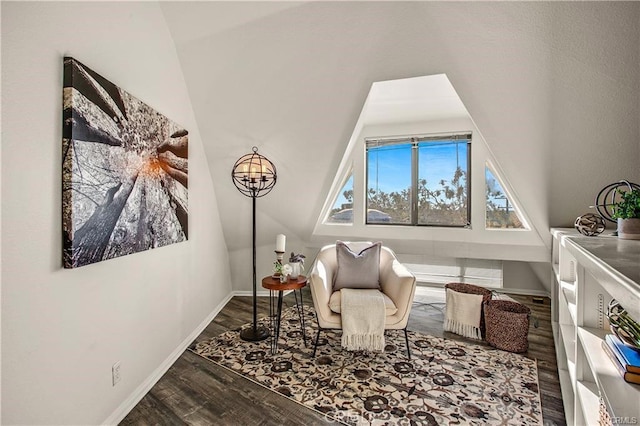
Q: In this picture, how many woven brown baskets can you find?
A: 2